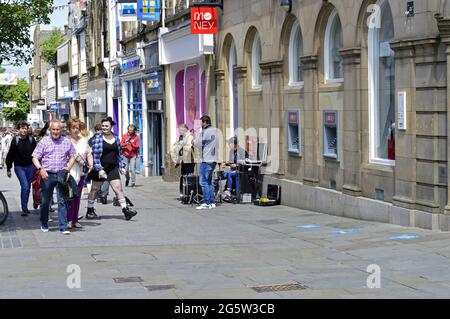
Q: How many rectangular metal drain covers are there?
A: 3